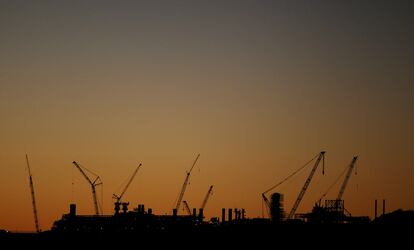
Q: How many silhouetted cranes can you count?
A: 8